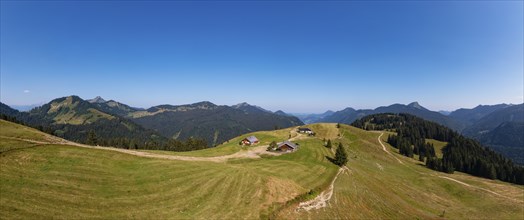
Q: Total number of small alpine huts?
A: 3